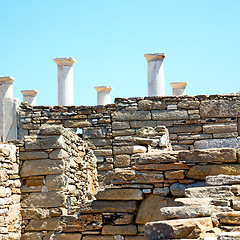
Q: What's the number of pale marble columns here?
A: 6